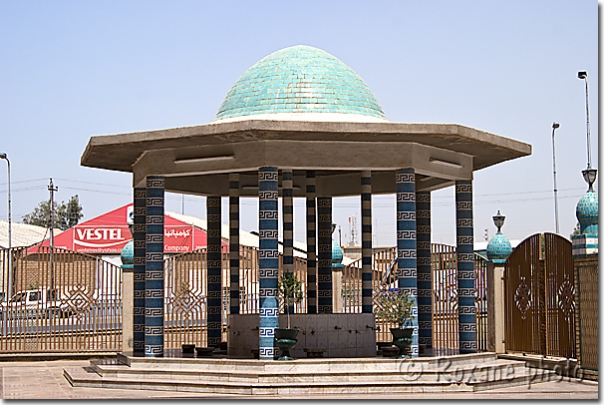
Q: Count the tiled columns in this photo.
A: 12